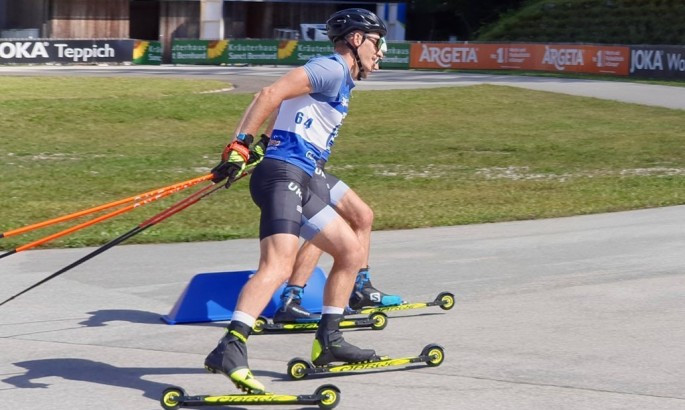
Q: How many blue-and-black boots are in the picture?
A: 2